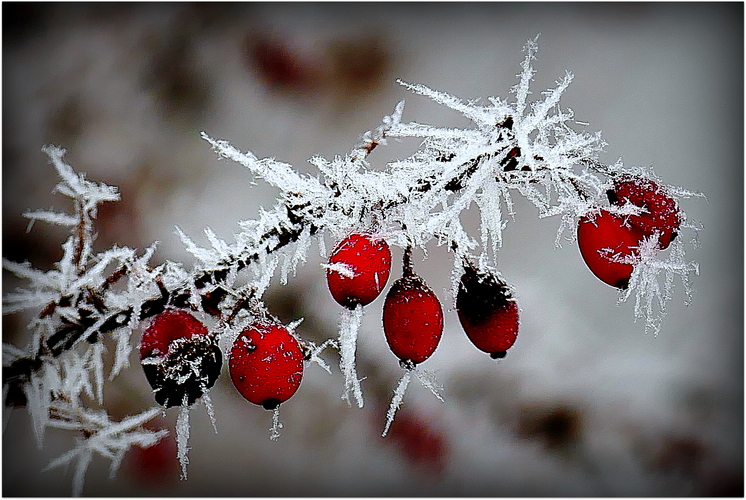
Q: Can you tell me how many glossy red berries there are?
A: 7